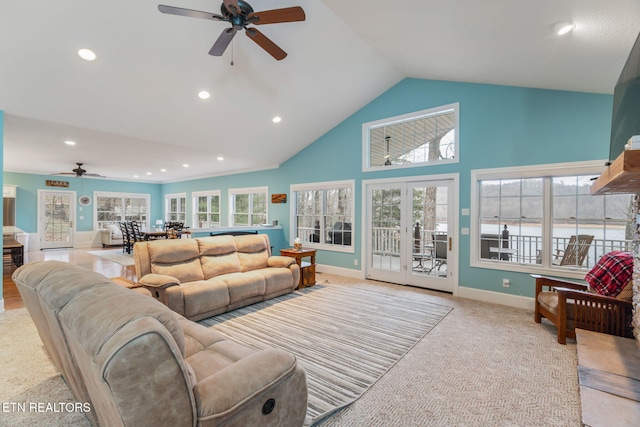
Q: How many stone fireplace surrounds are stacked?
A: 1